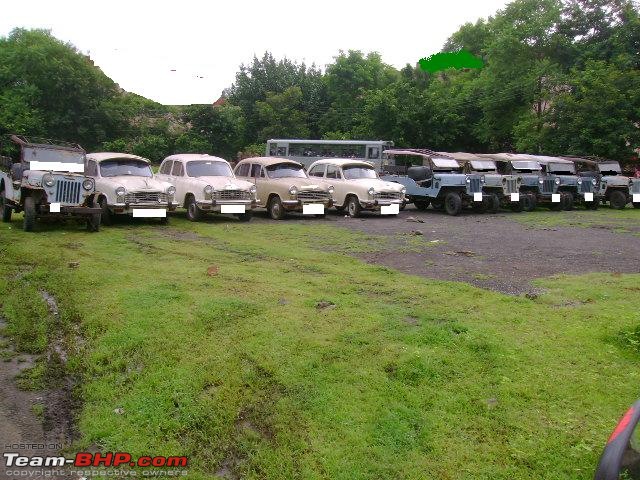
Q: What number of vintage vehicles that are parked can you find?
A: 10